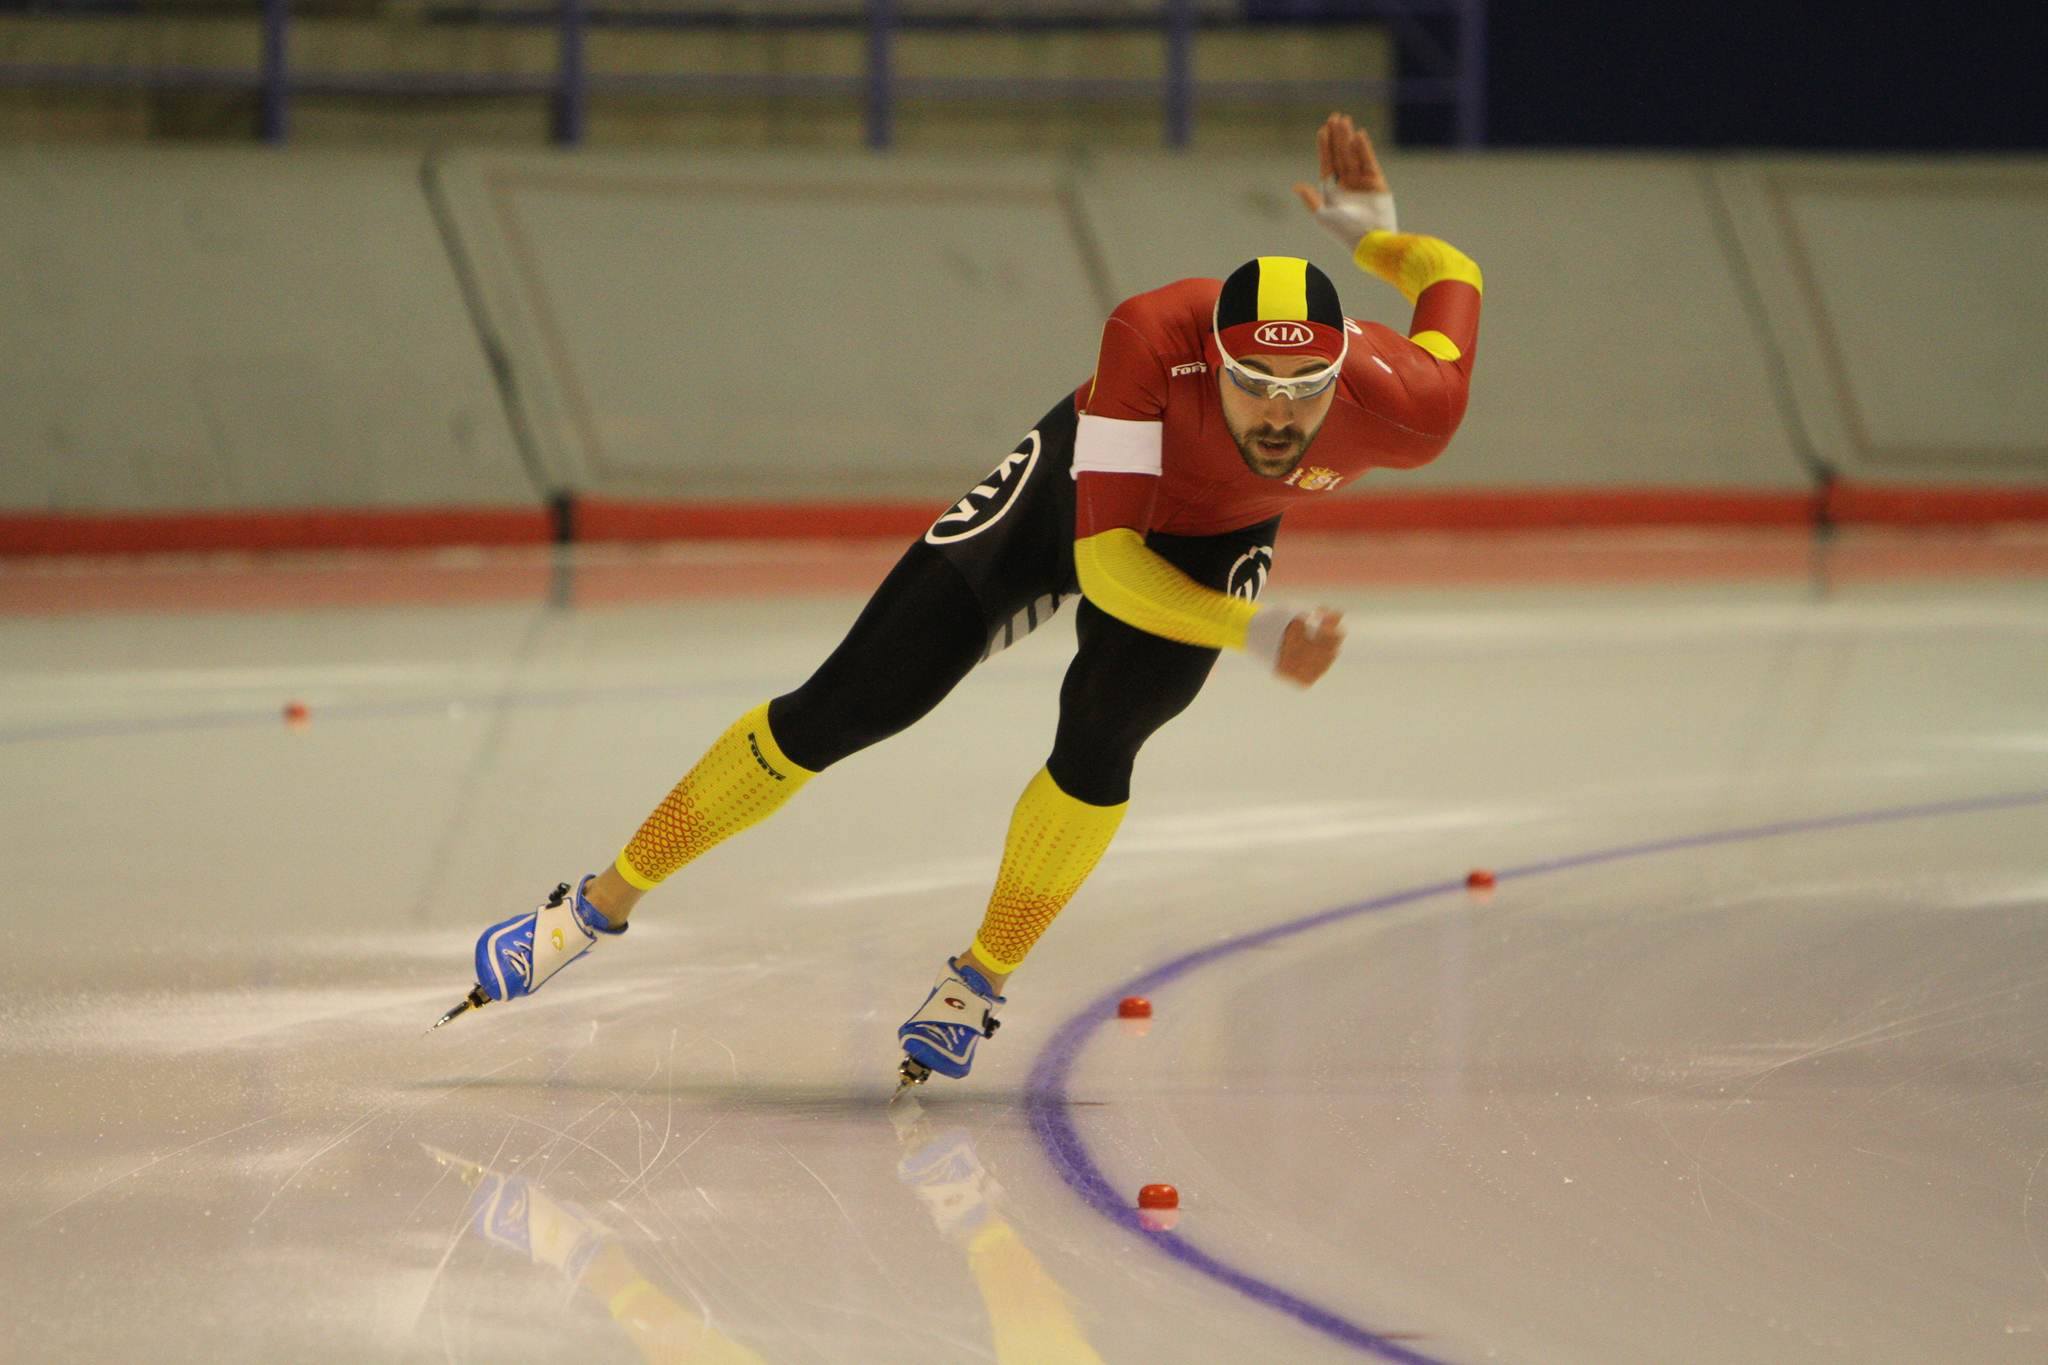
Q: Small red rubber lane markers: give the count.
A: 4